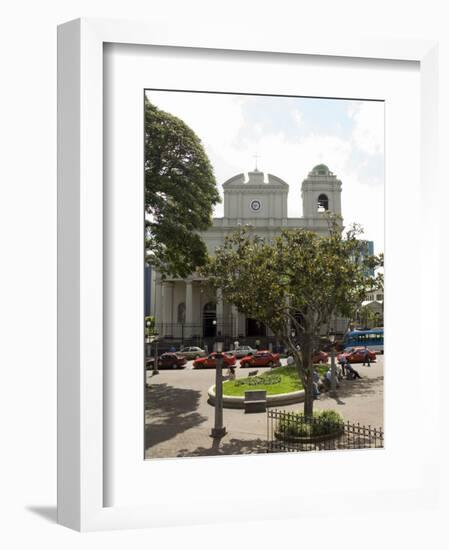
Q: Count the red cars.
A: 5